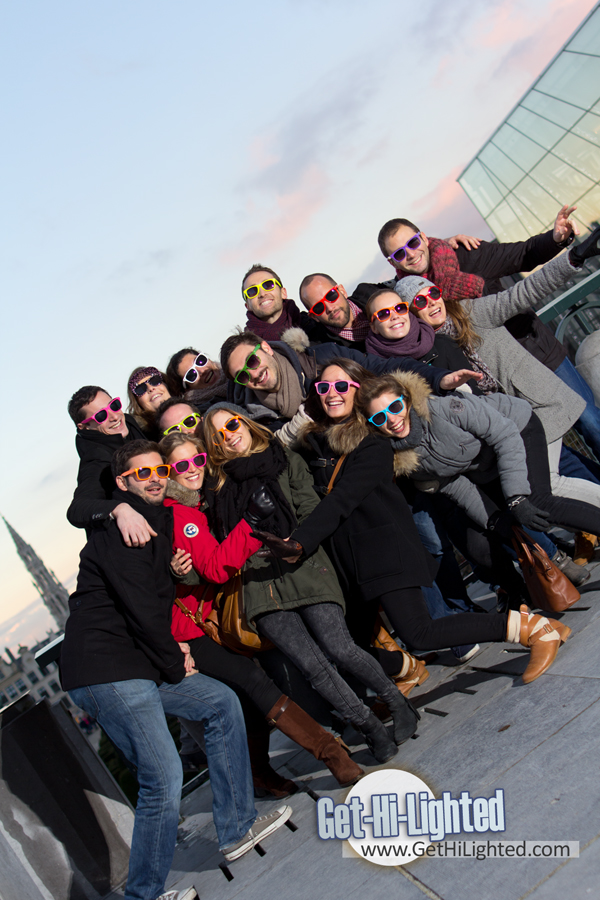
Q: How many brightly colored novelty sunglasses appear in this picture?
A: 15